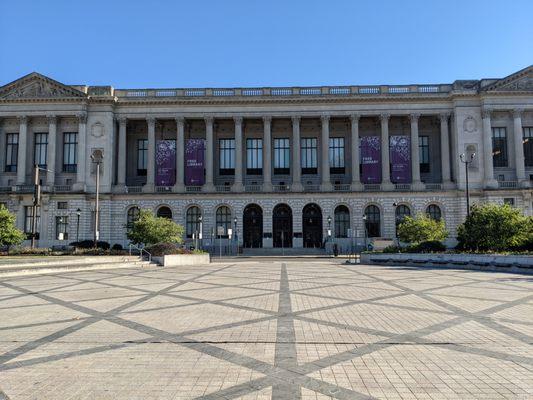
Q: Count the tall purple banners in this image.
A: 4